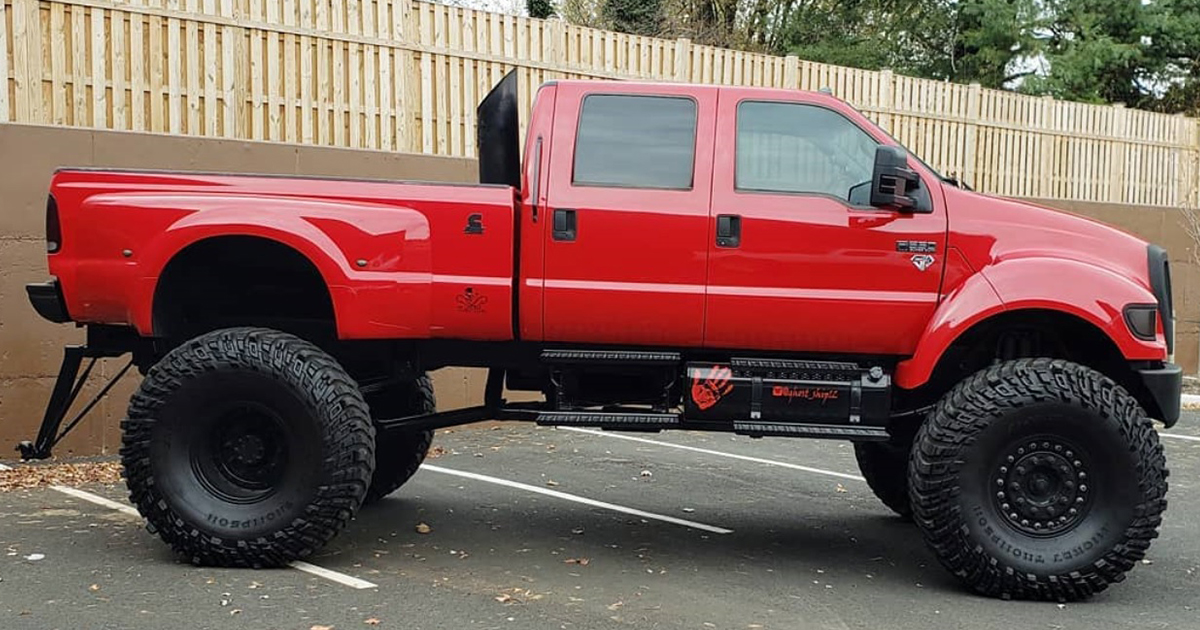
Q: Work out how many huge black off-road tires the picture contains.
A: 4